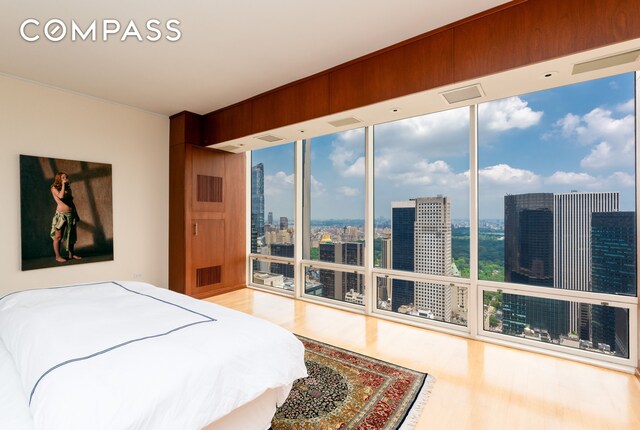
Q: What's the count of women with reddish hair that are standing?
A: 1